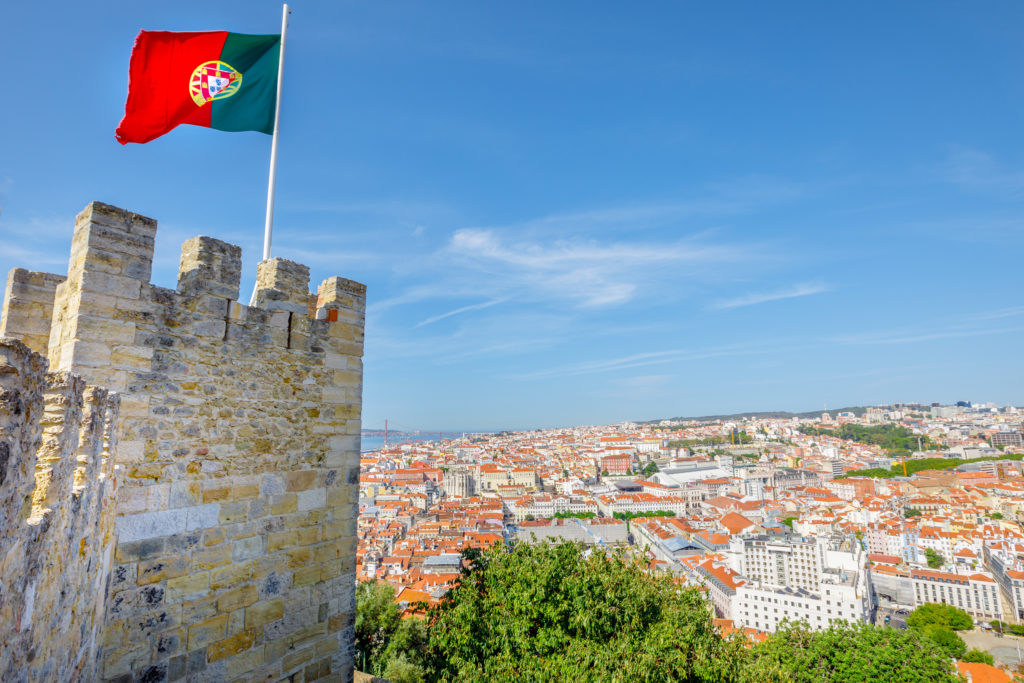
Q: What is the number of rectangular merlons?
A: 5